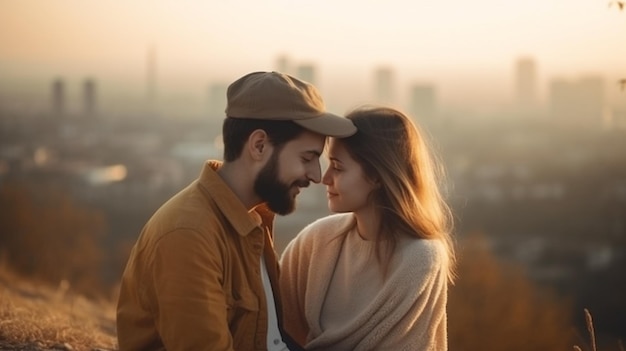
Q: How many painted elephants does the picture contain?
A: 0